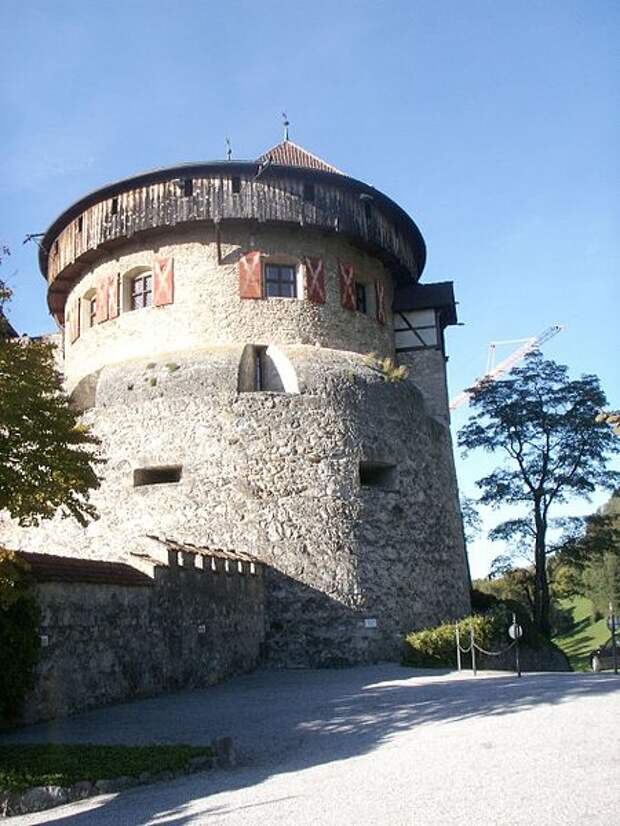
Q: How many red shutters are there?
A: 8